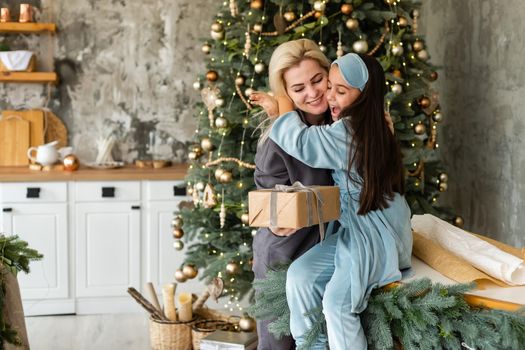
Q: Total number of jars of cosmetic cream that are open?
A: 0